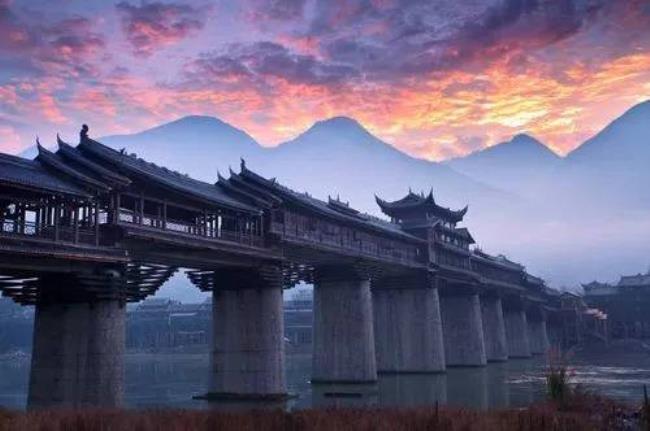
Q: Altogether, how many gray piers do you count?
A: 8